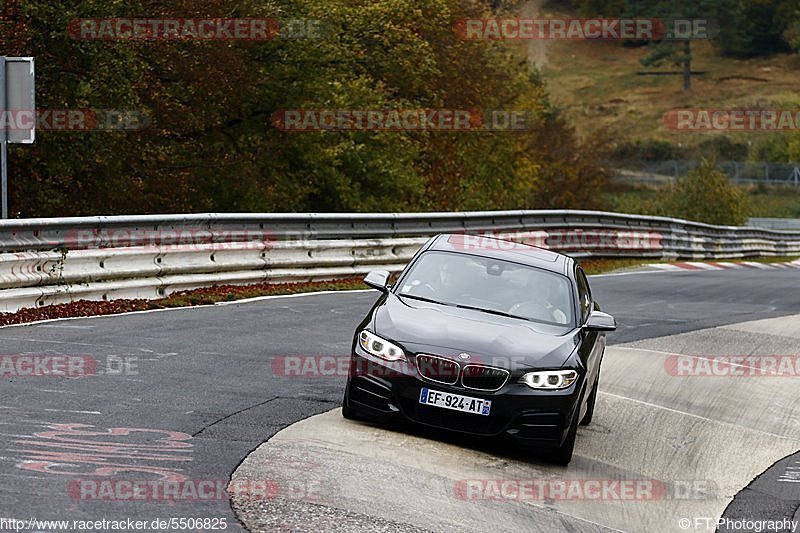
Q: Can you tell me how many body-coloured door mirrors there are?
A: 0